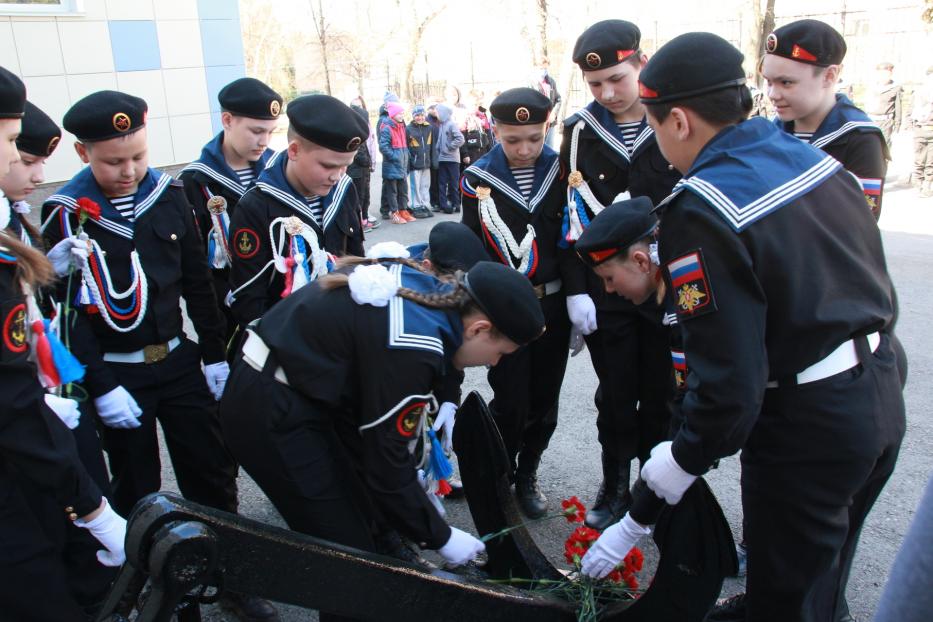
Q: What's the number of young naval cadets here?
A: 12